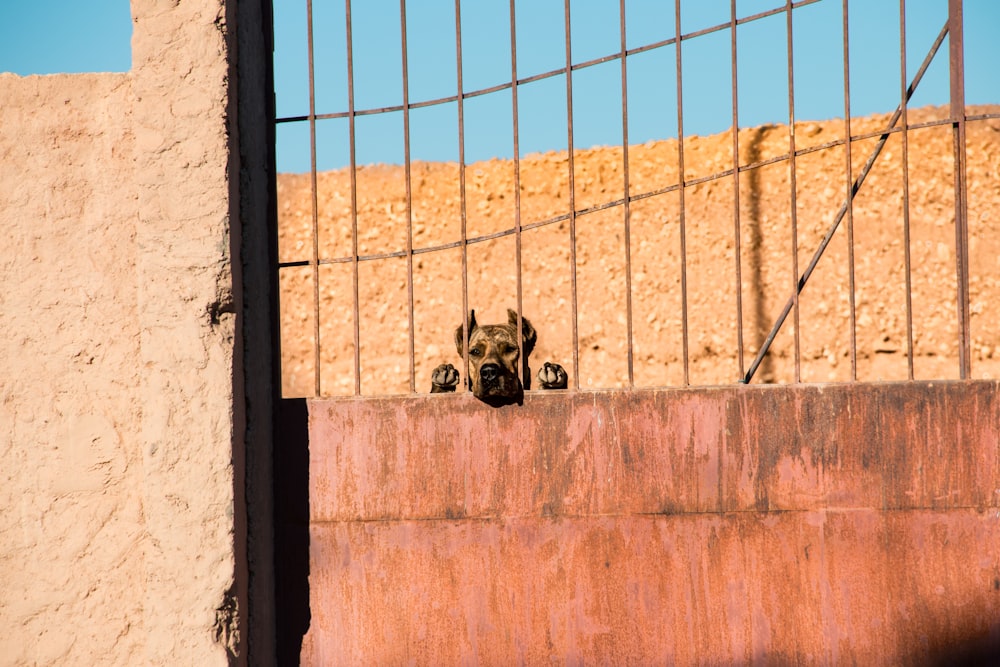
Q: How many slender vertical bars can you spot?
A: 12